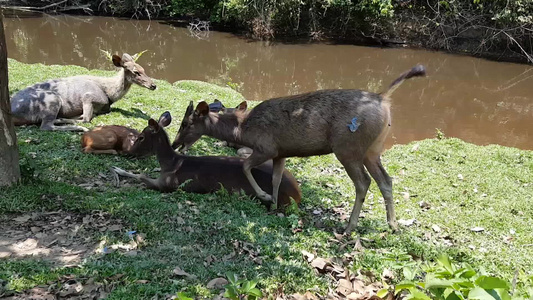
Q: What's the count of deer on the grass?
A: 5